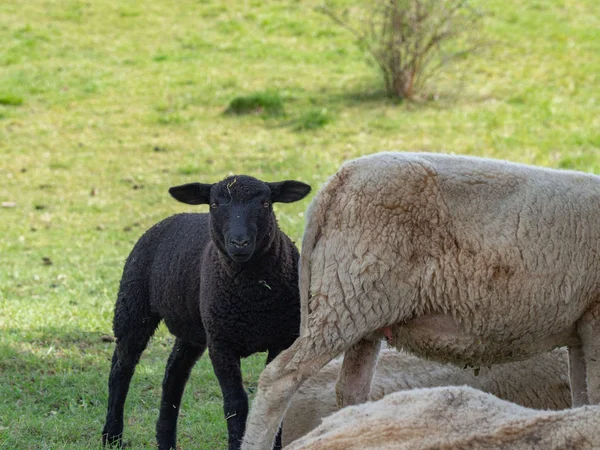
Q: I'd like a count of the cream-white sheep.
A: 3